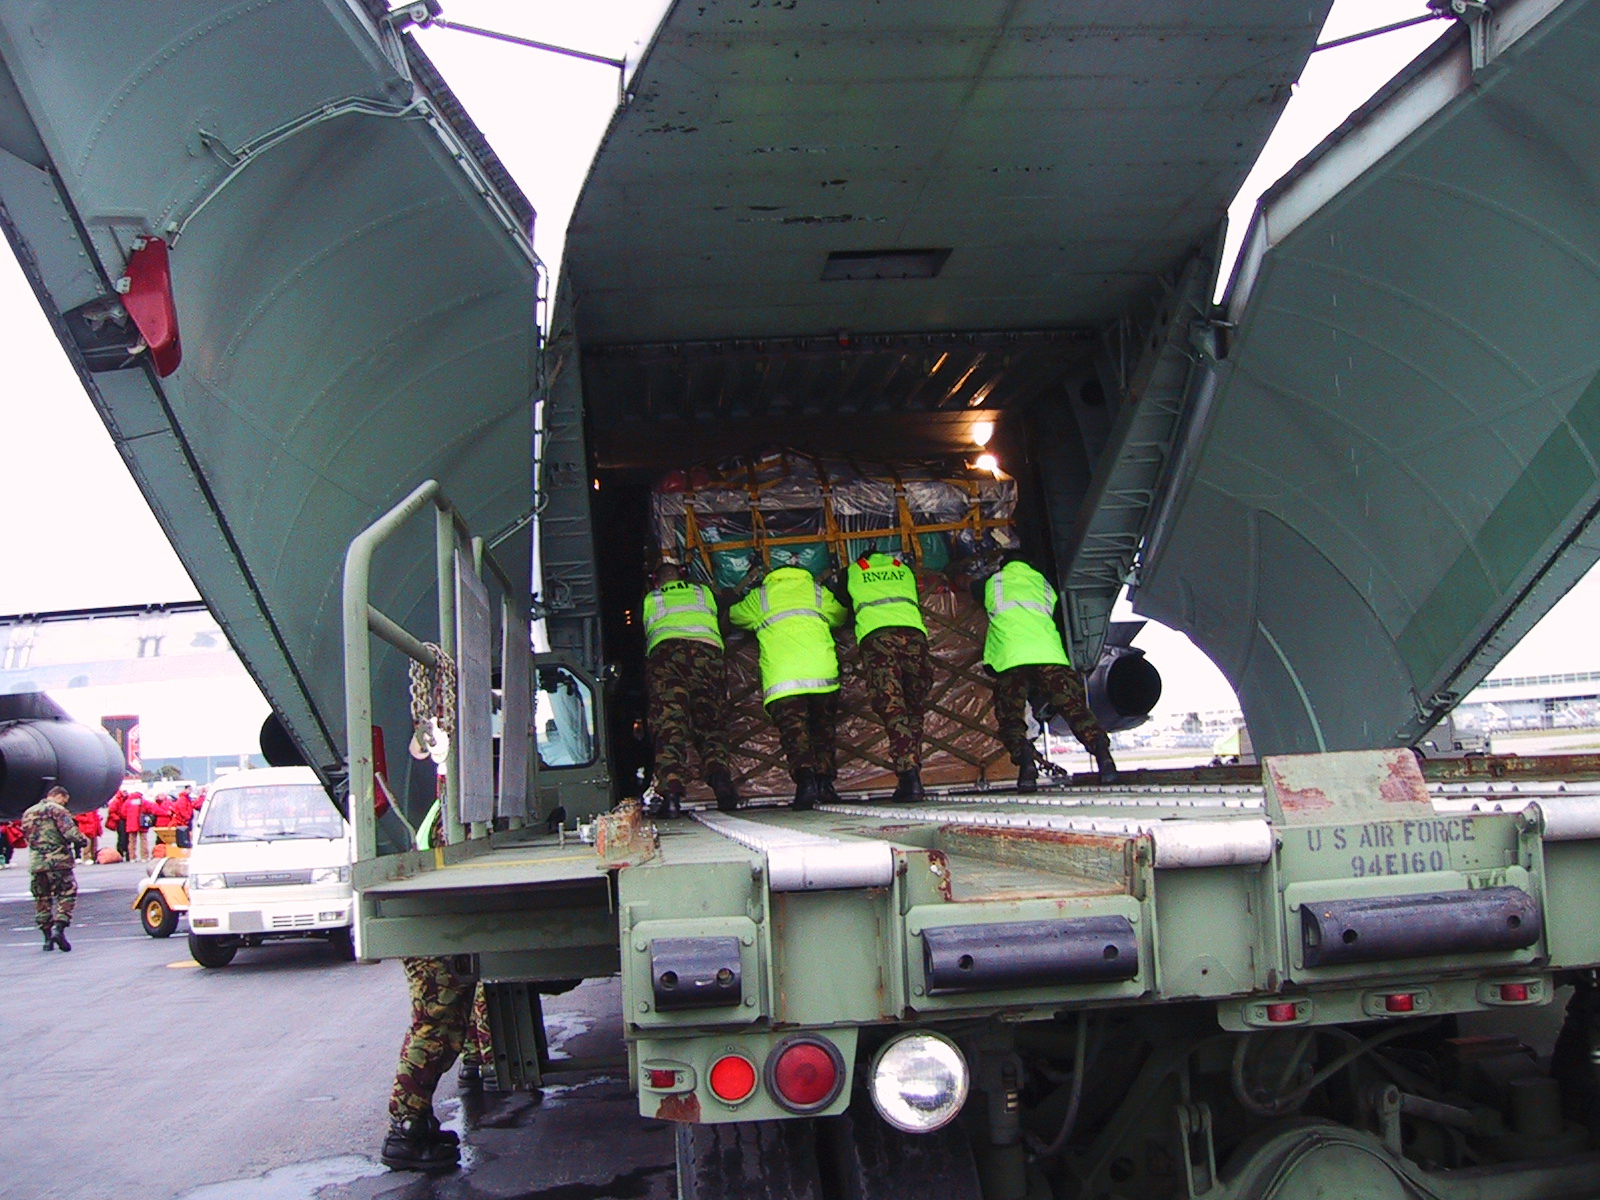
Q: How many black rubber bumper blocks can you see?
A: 3